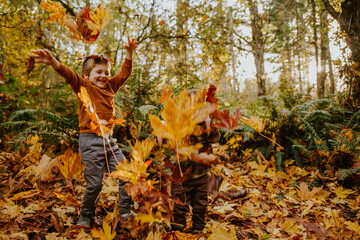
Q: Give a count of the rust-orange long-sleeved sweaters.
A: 1